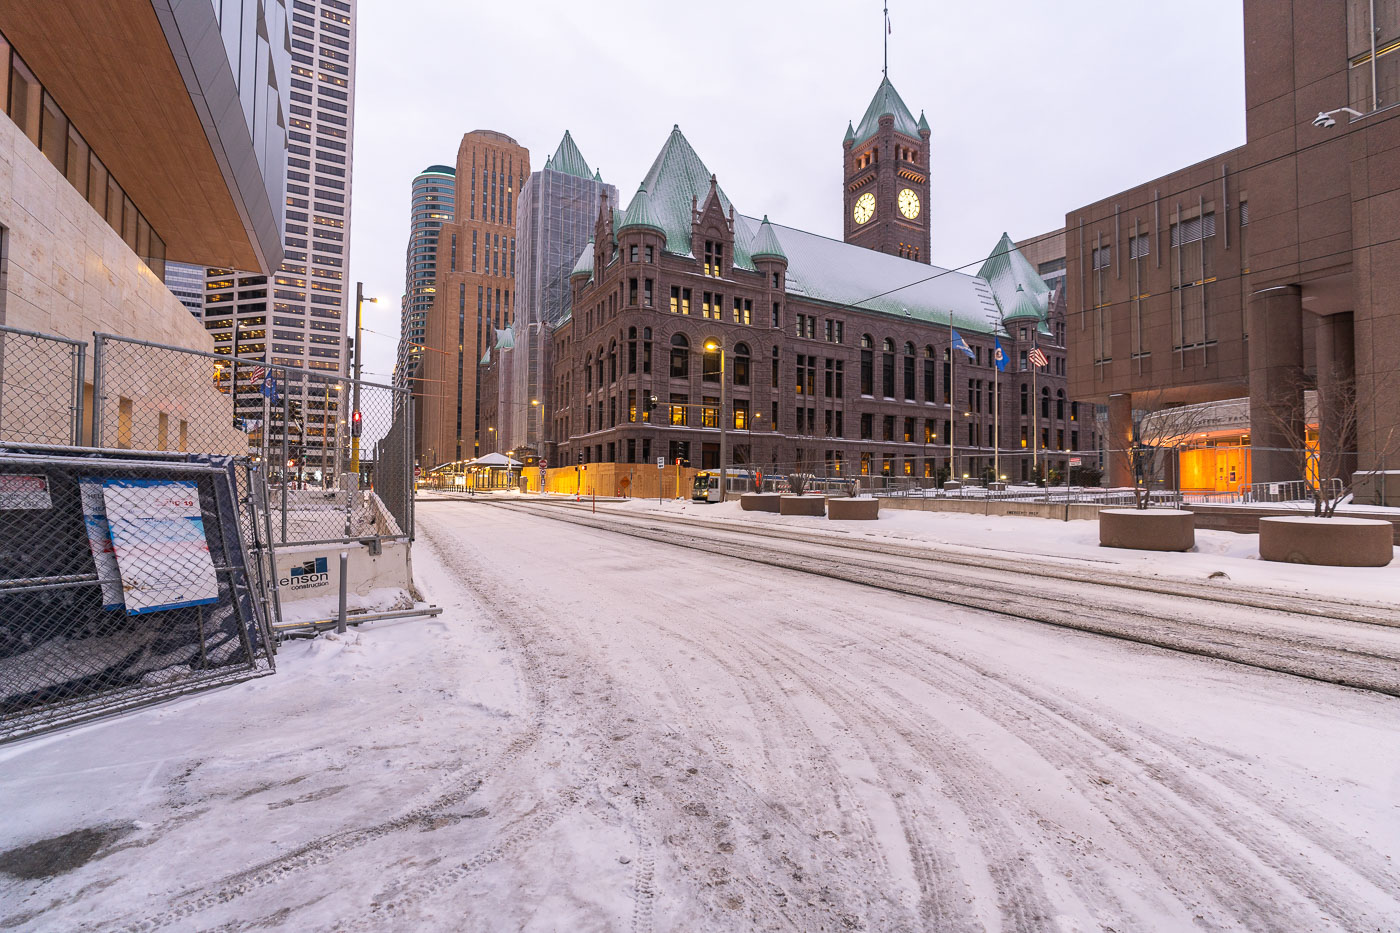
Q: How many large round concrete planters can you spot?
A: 5